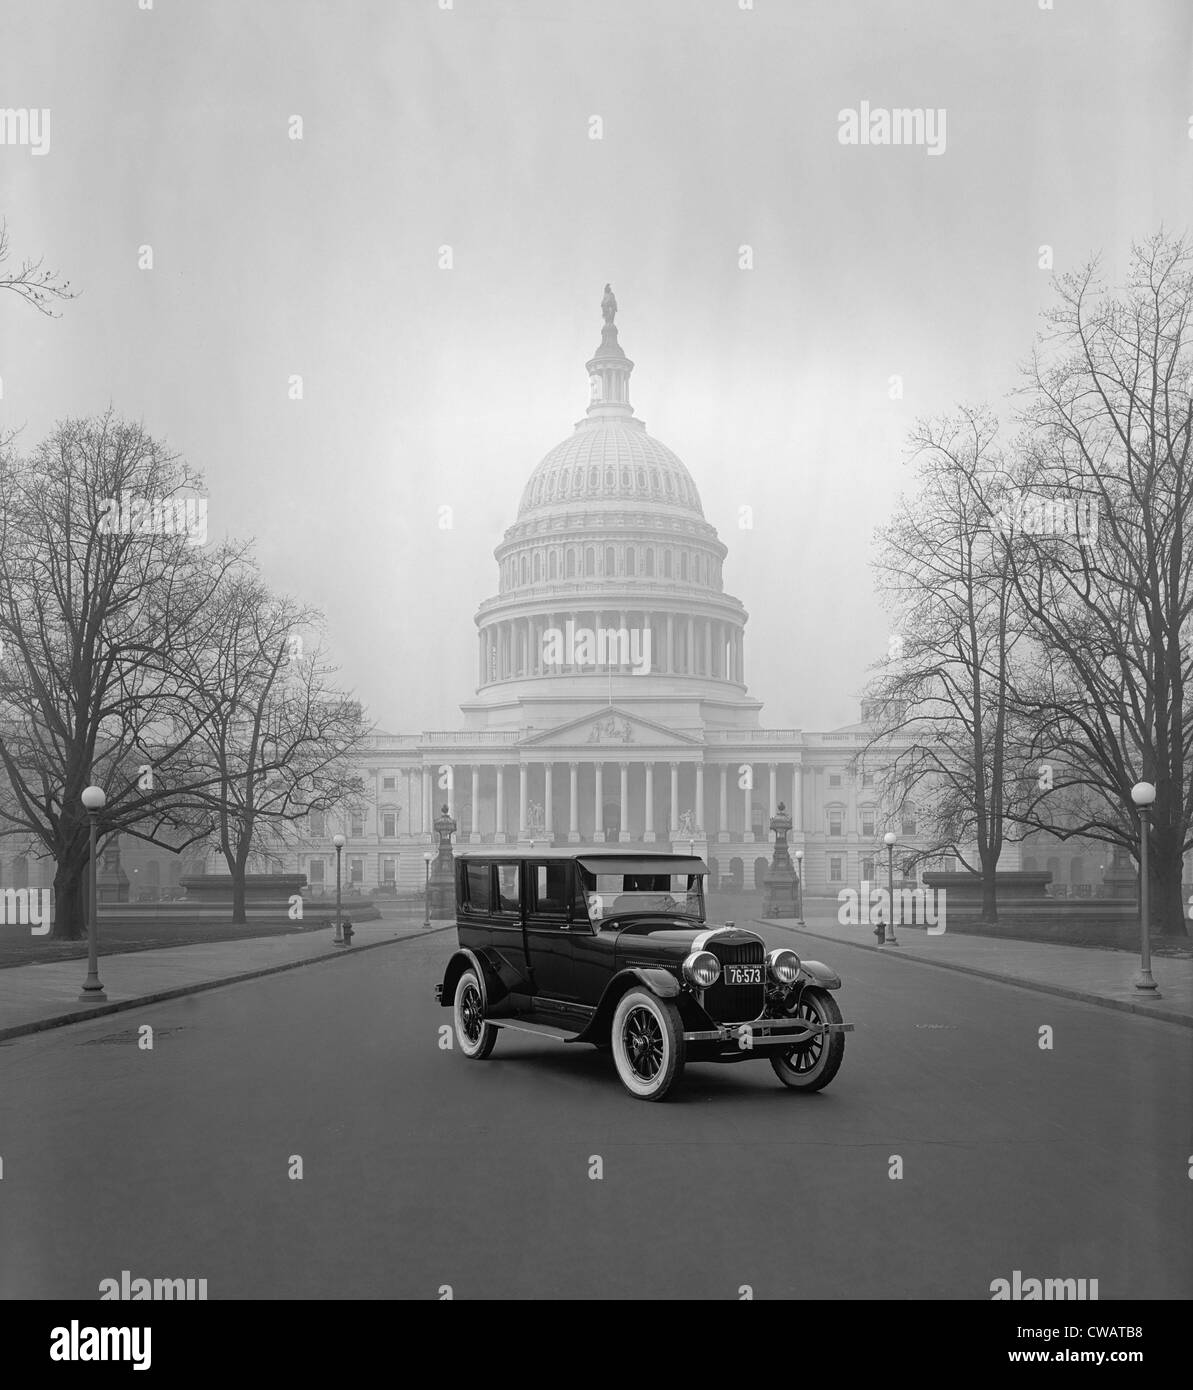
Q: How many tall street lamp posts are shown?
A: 6